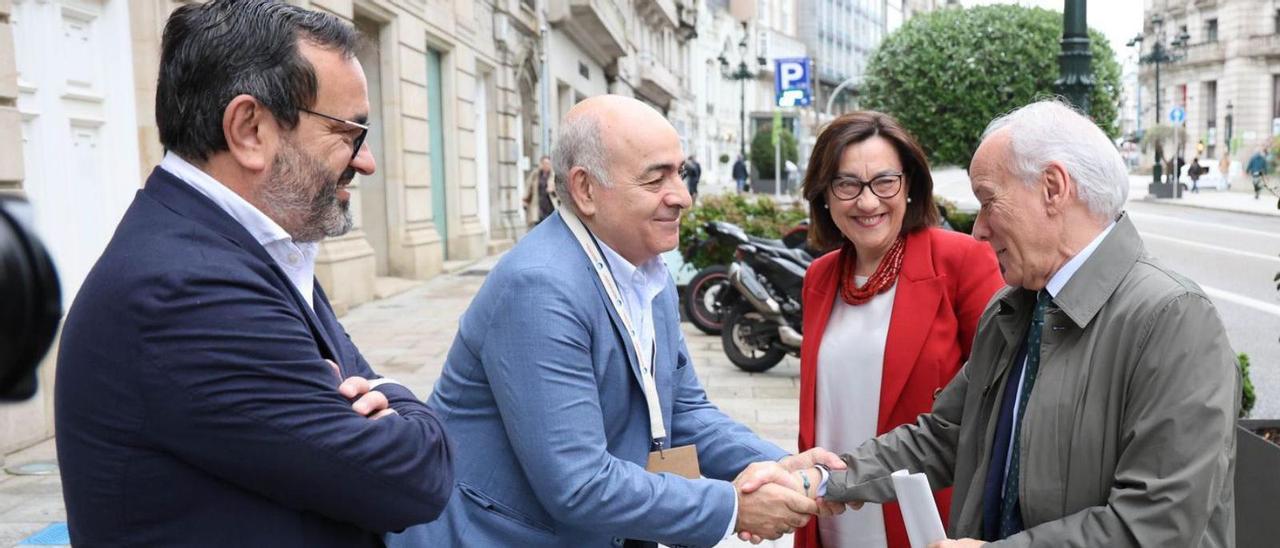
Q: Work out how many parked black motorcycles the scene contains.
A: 2